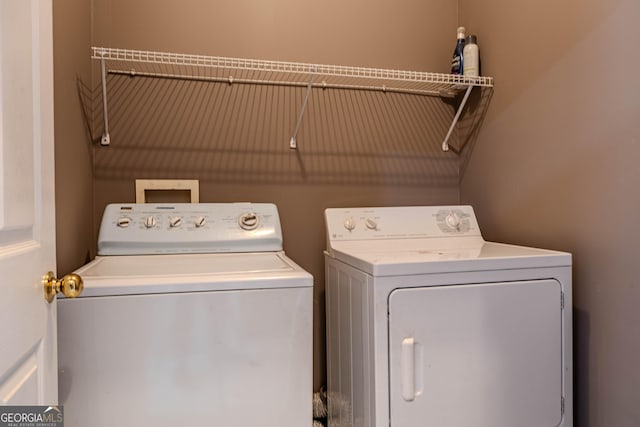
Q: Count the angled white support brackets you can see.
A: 3